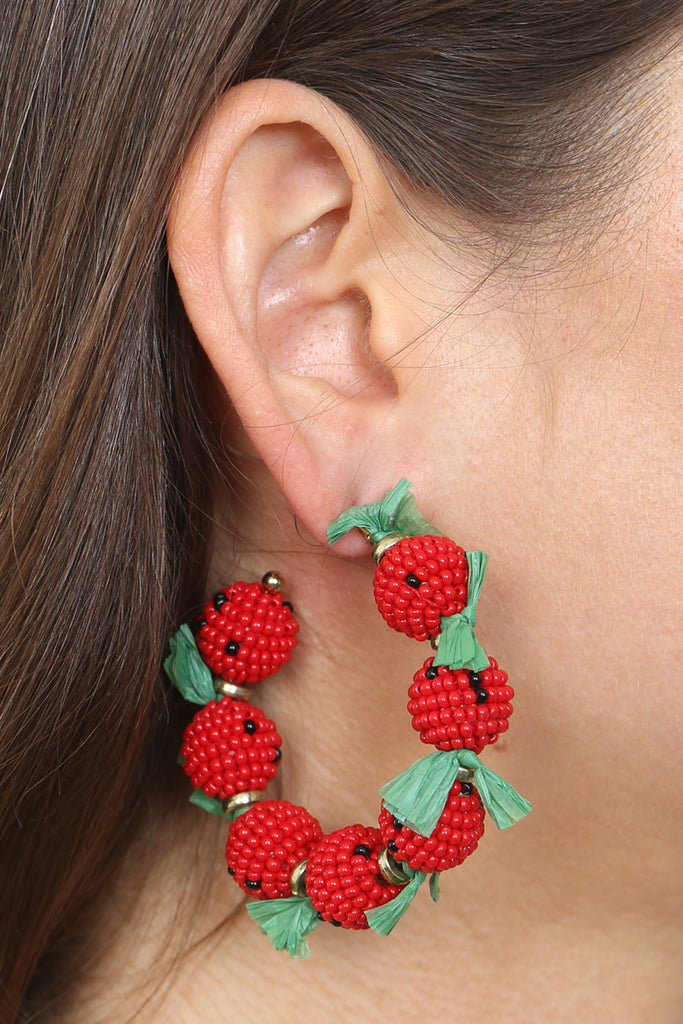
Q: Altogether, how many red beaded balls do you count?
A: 7